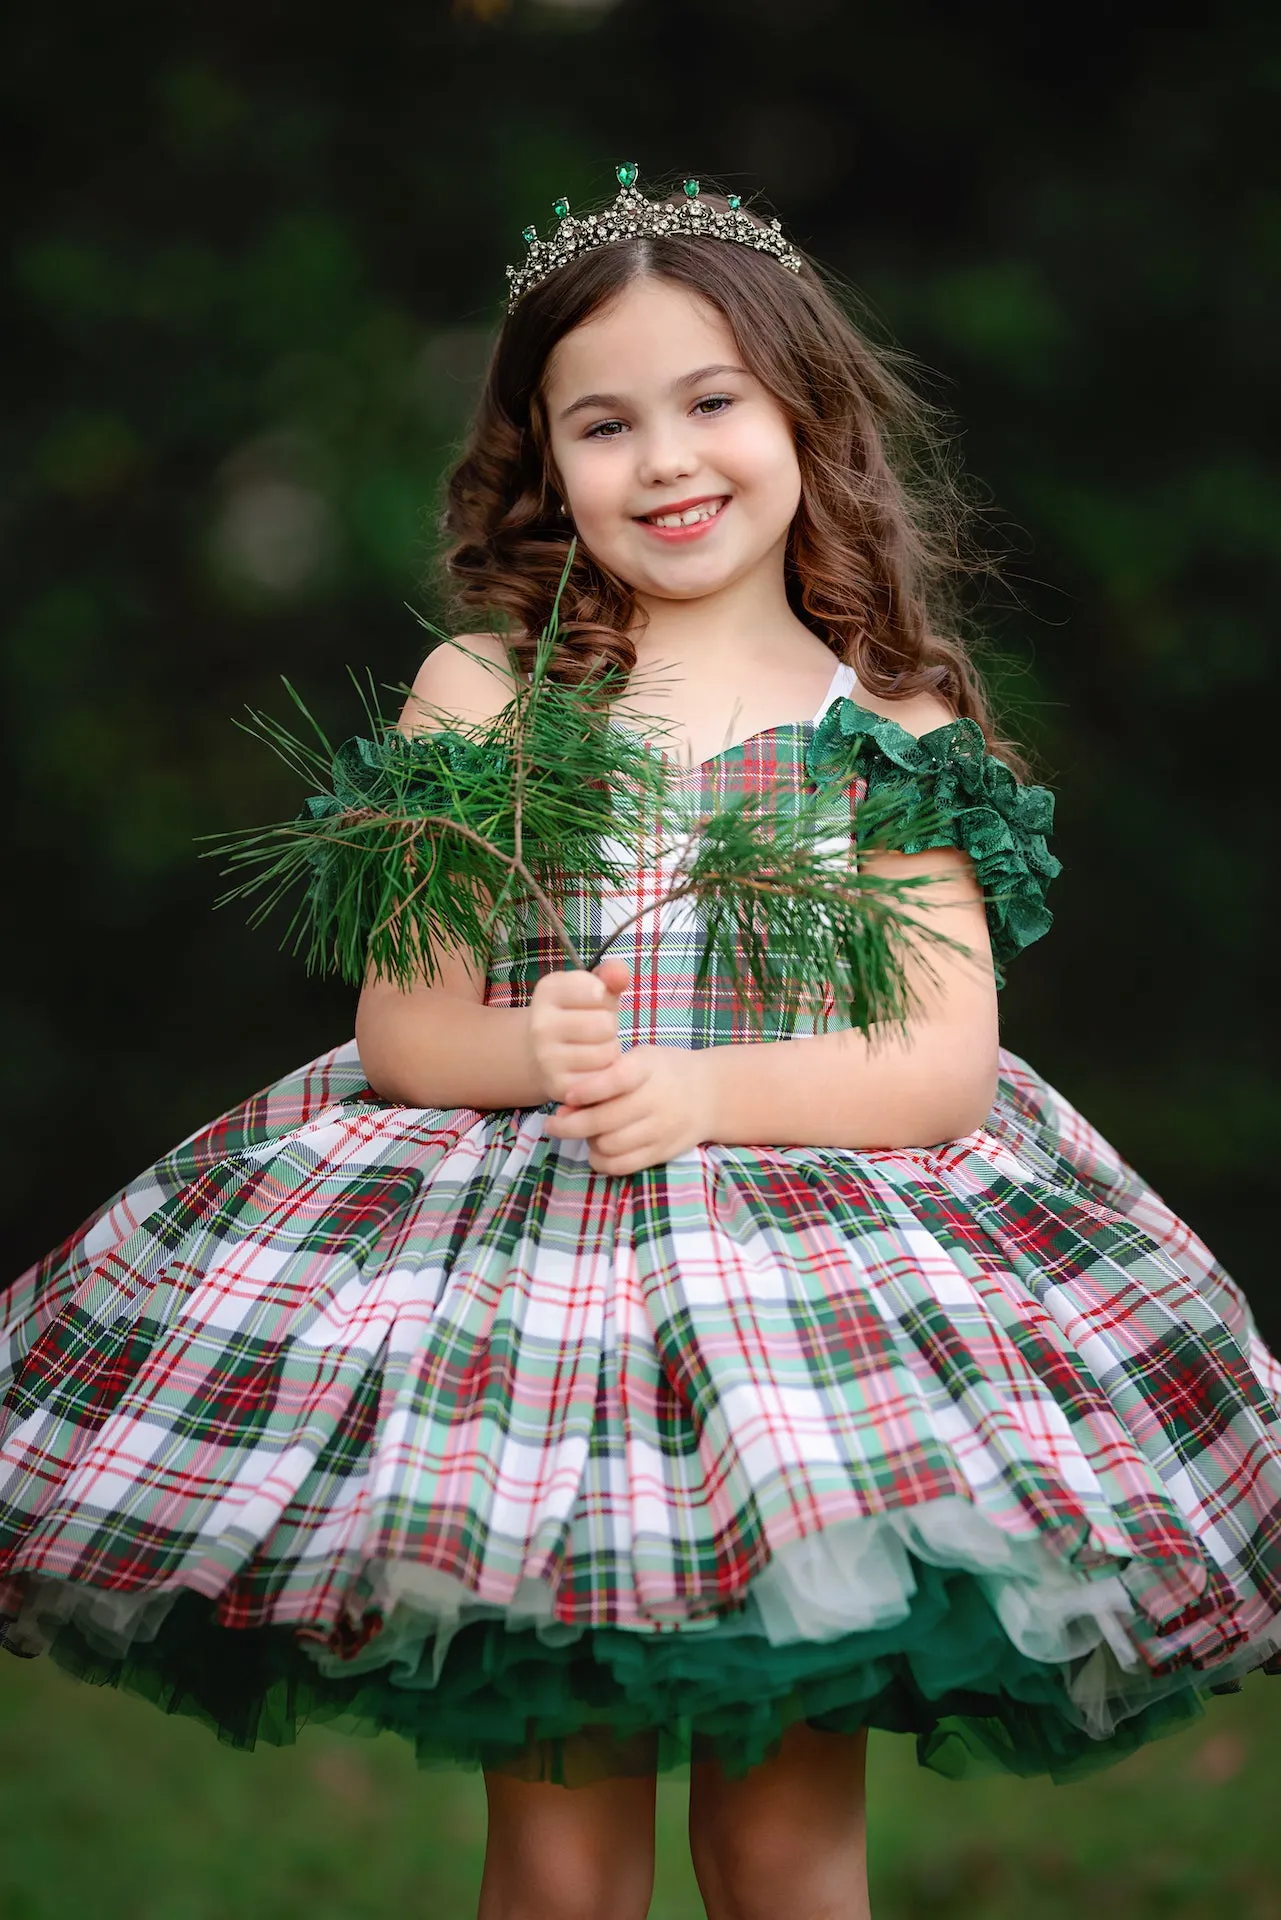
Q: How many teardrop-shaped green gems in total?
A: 5